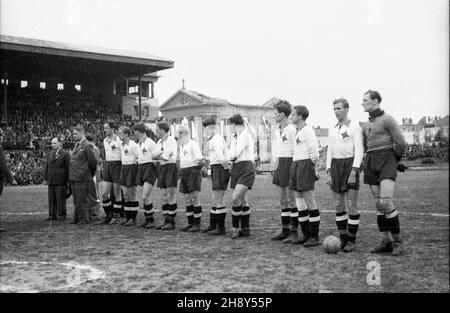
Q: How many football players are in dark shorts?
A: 11